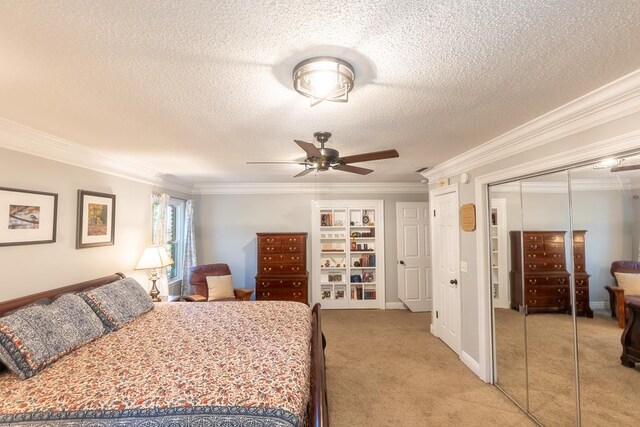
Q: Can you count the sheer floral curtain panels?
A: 2